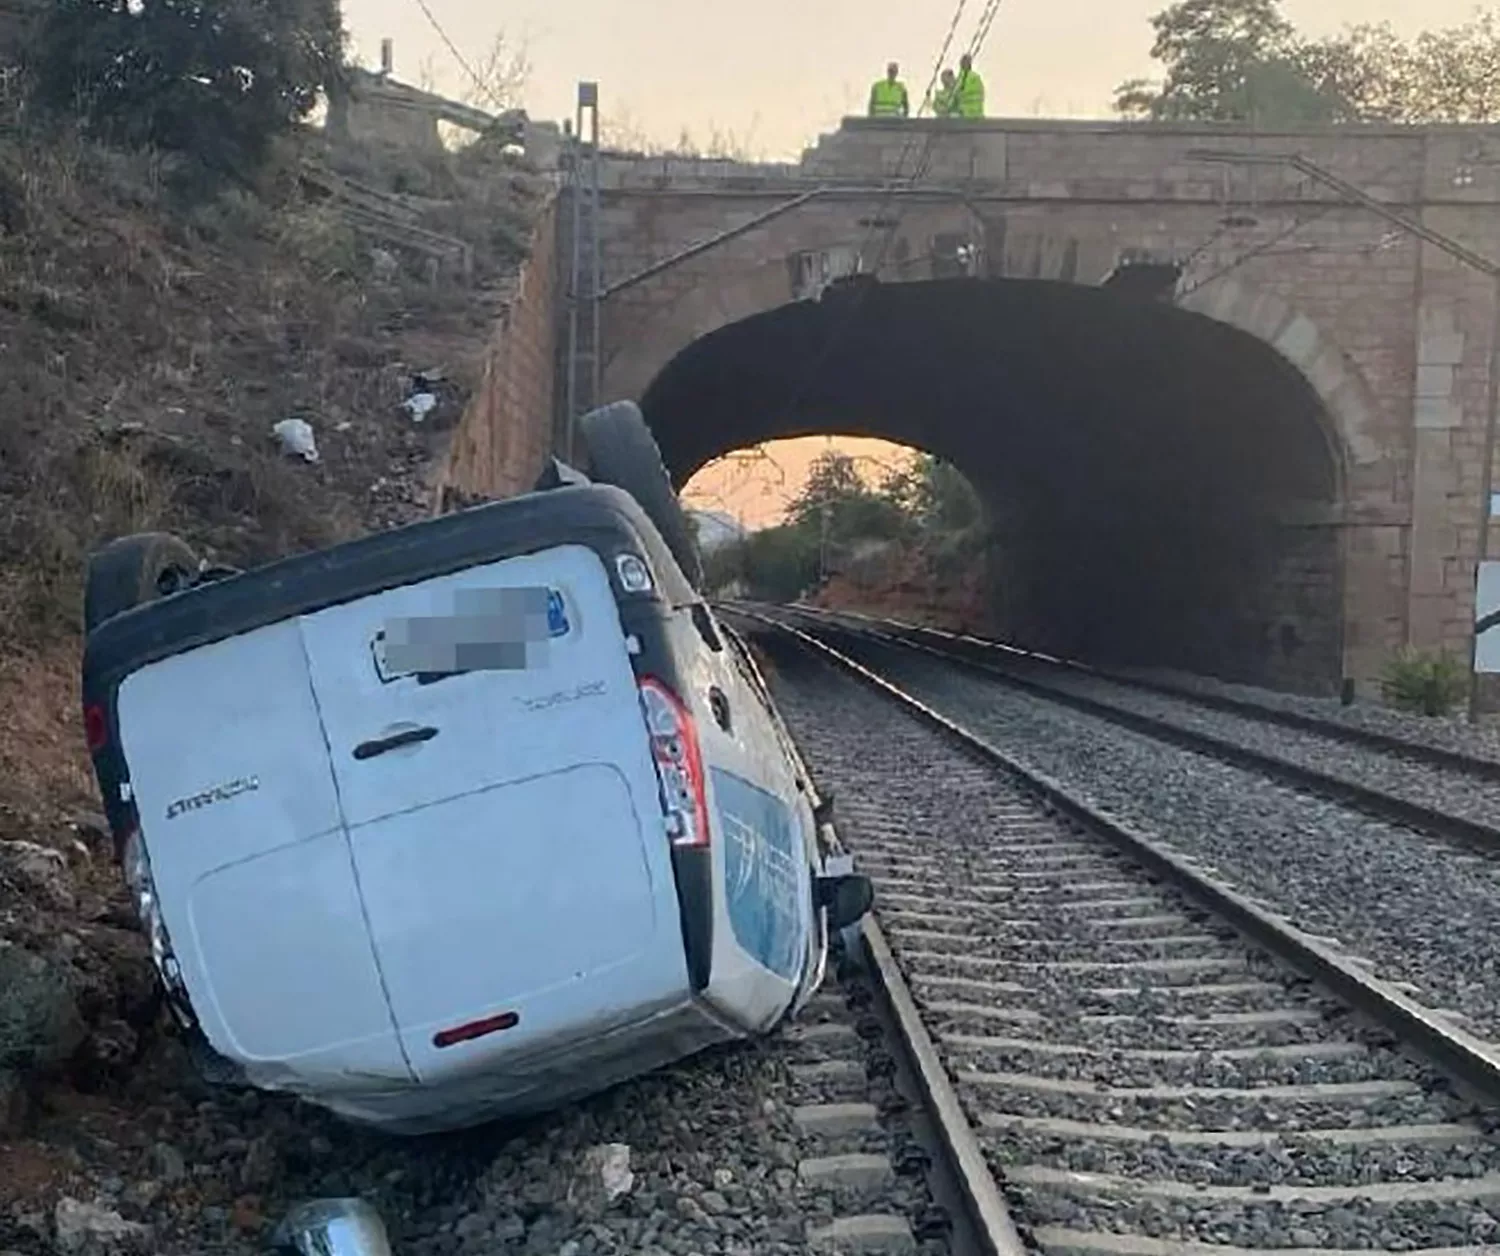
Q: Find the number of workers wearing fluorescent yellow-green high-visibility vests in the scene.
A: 3